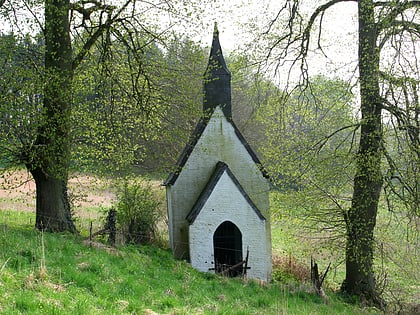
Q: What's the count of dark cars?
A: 0